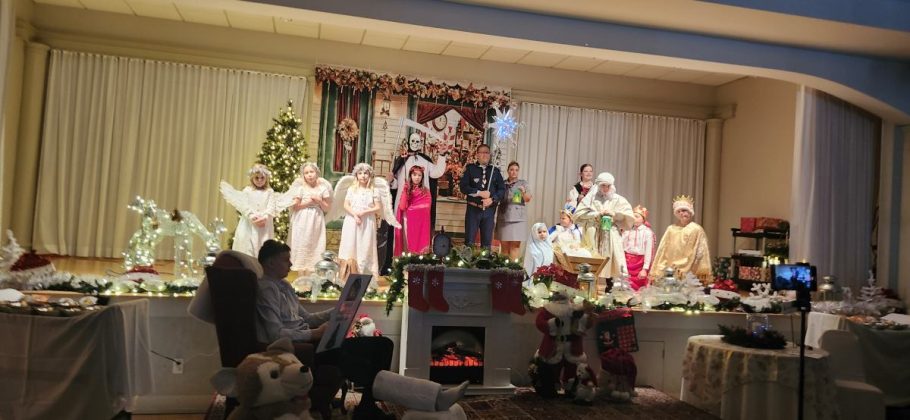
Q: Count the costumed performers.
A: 13